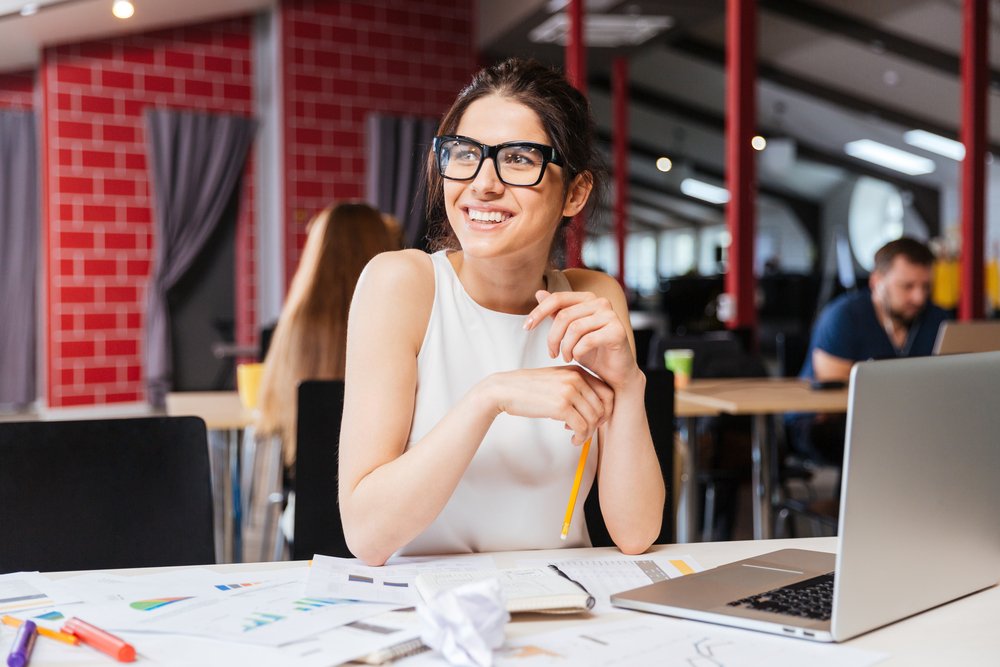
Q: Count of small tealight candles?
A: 0